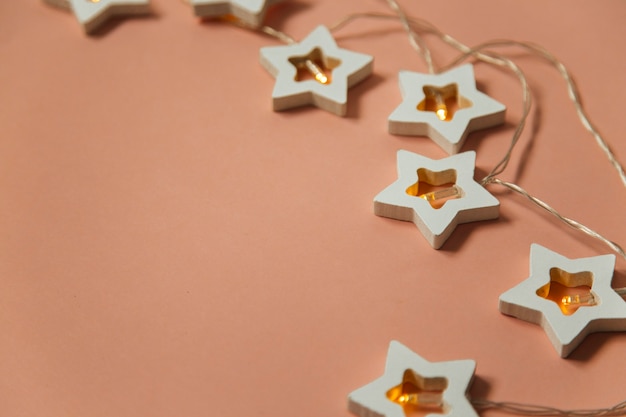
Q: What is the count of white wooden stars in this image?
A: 7